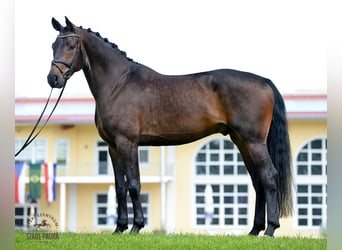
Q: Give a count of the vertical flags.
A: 3